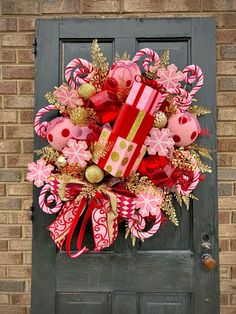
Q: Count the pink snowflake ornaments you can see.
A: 6